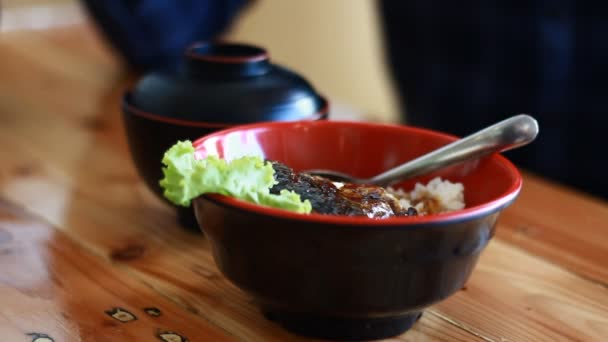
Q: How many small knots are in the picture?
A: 4